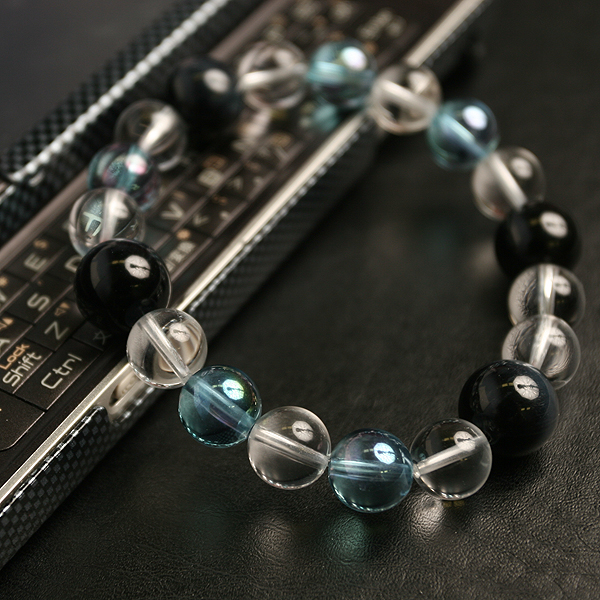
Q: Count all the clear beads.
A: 10